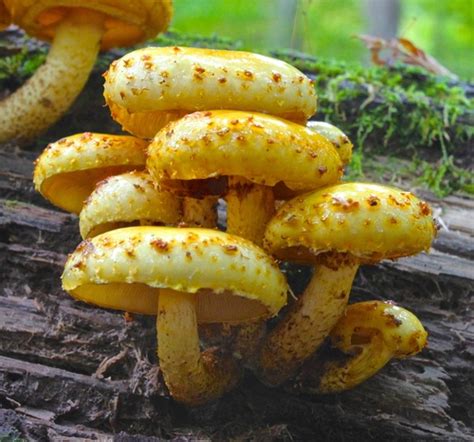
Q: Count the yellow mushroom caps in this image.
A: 9